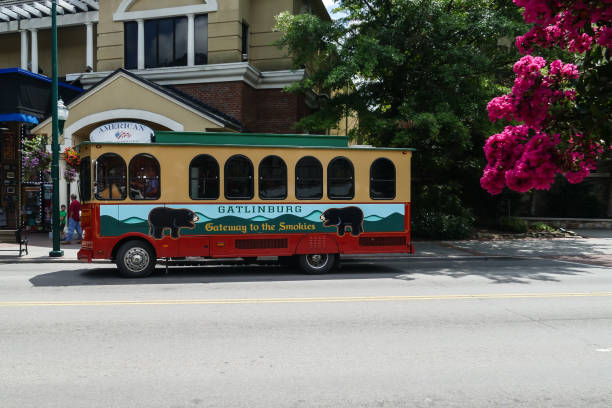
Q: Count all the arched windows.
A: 8